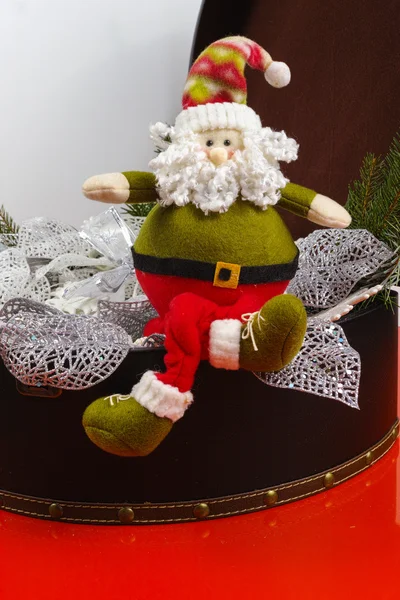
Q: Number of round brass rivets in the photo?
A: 7